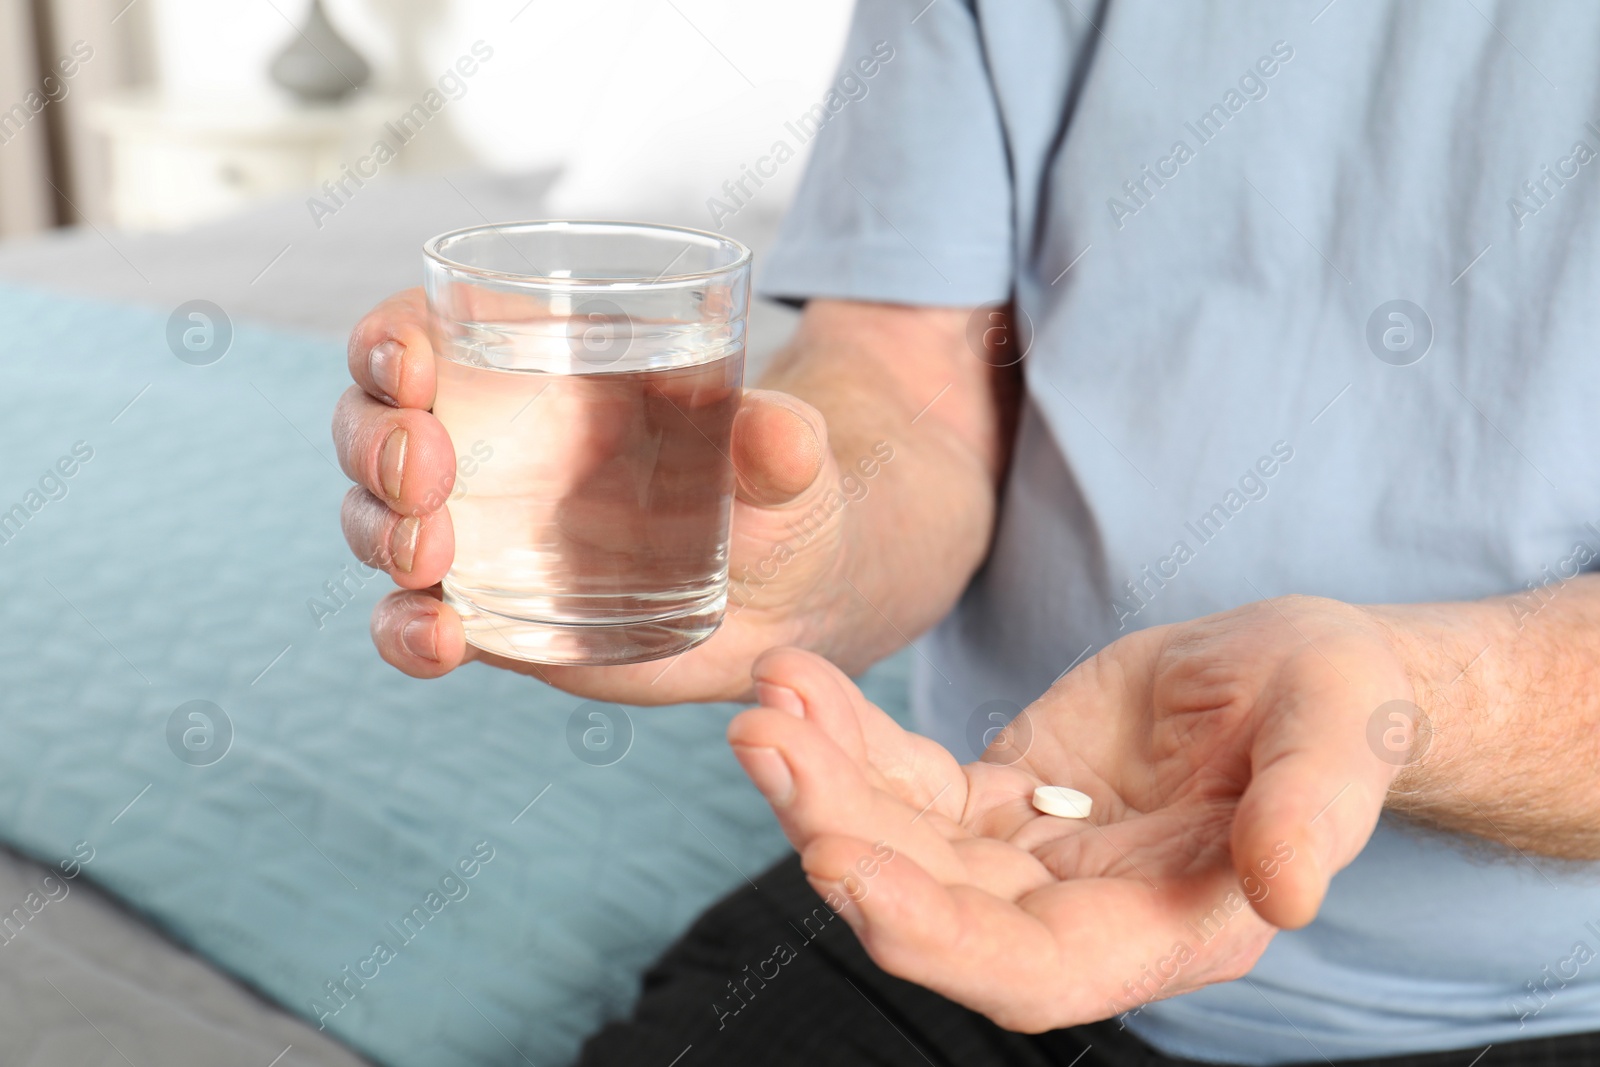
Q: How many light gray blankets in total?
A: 1